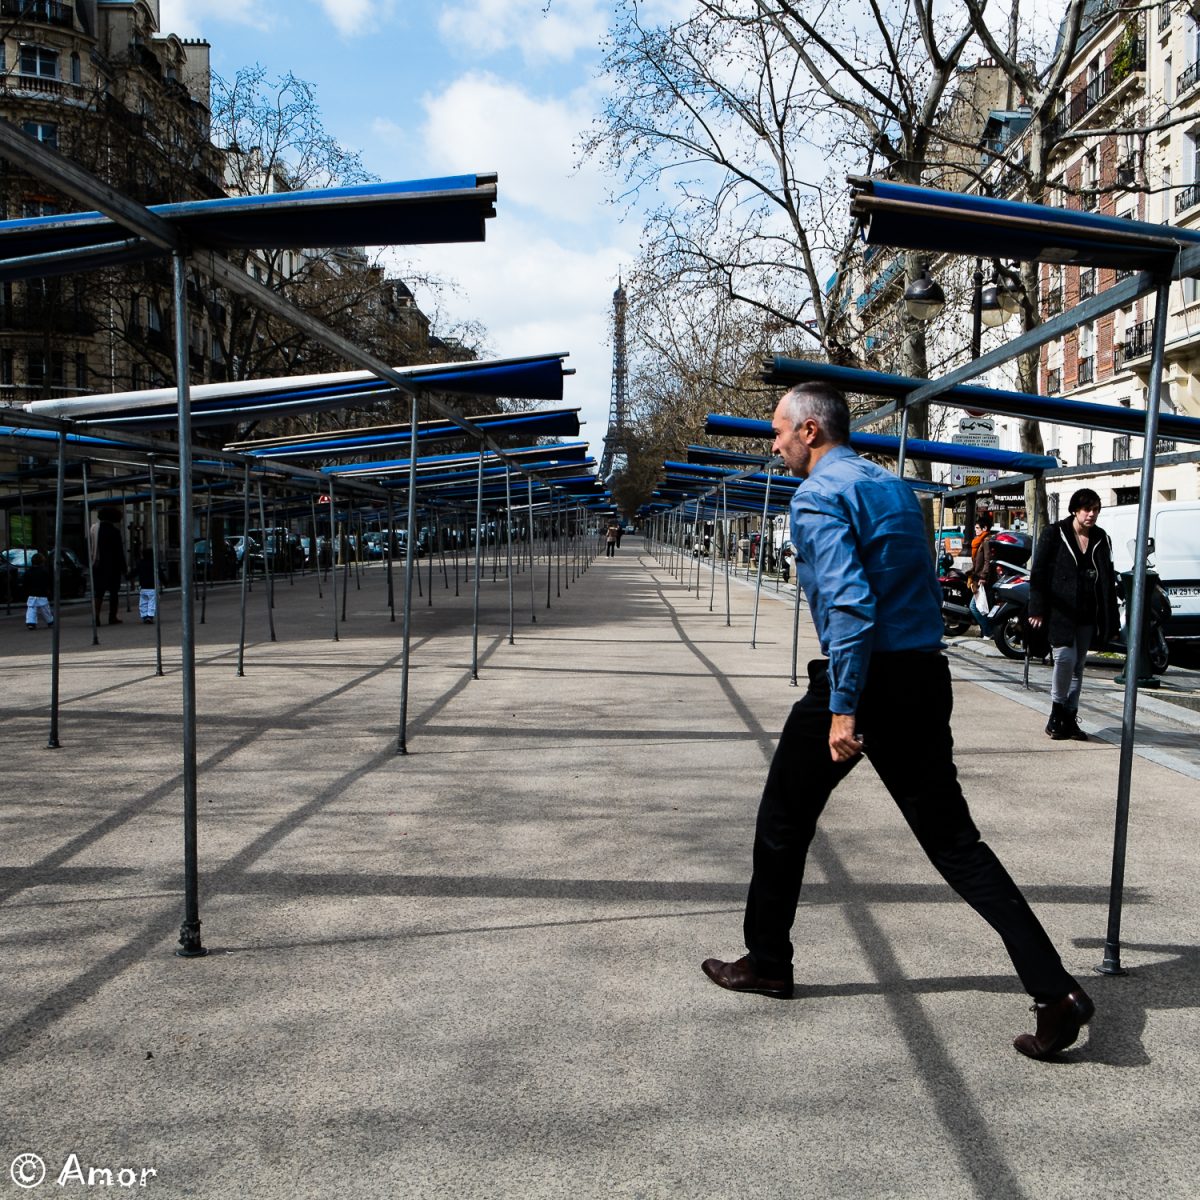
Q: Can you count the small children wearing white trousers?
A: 2